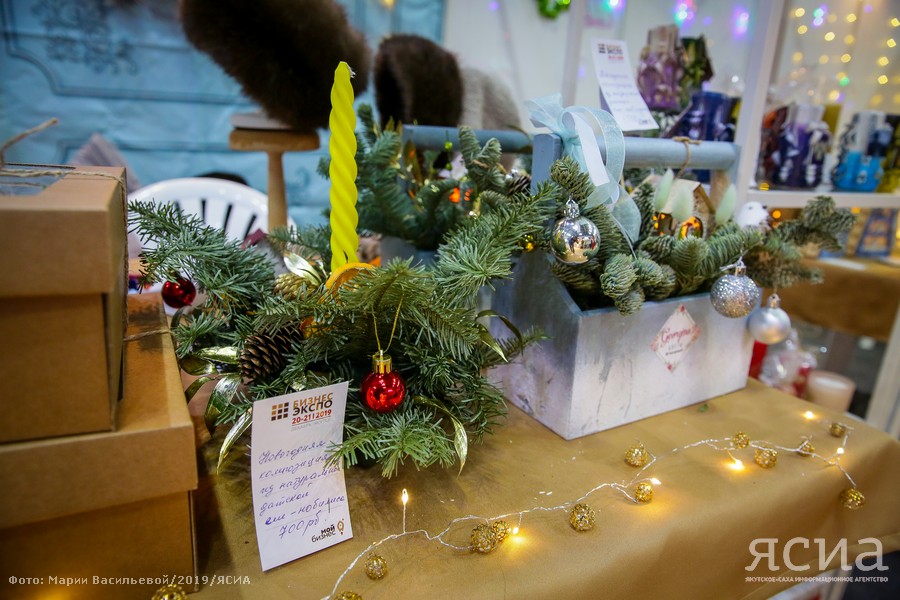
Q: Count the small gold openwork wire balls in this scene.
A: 13